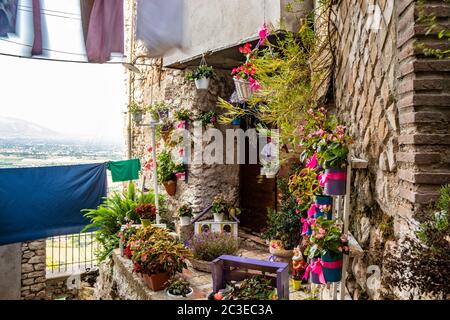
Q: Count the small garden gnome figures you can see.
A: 1